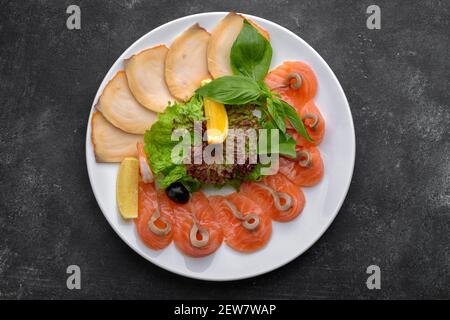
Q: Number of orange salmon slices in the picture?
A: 7